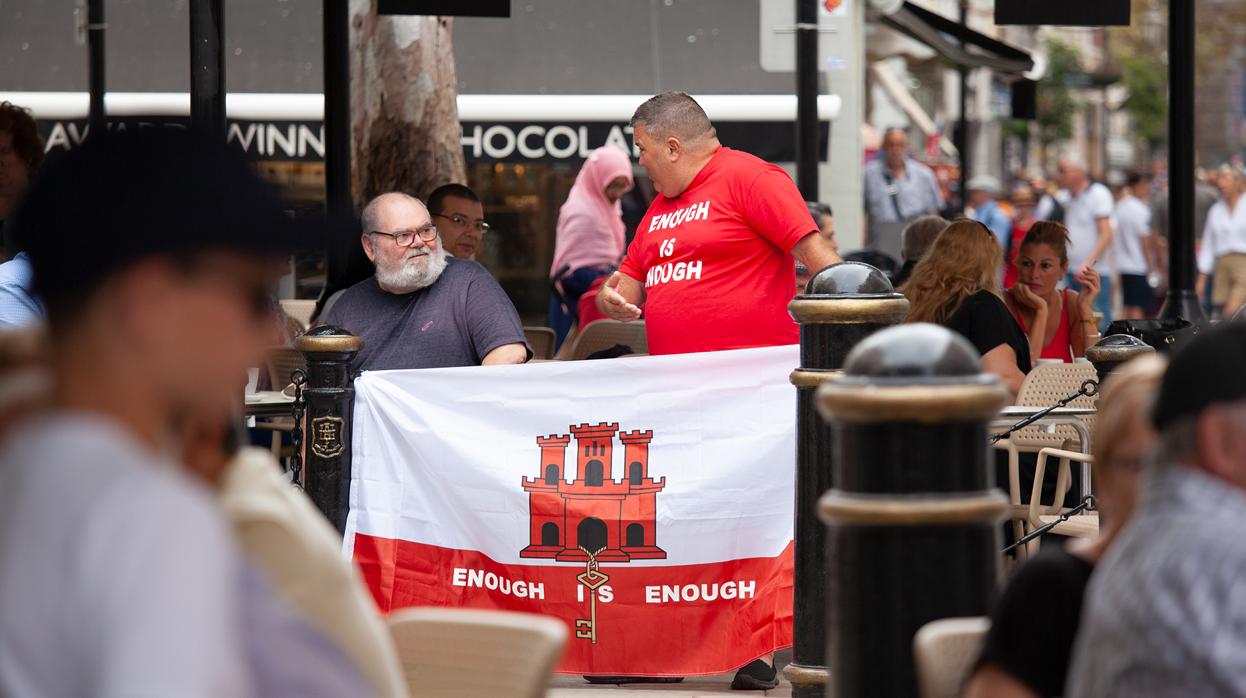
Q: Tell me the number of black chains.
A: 3